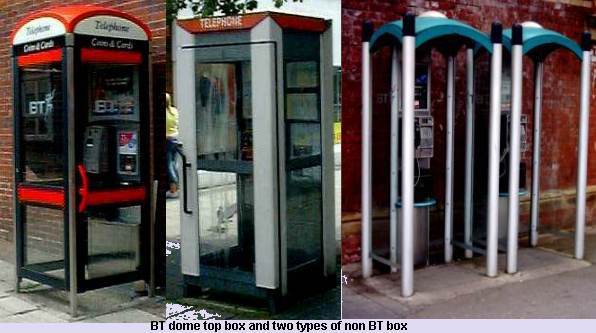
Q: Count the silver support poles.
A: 9